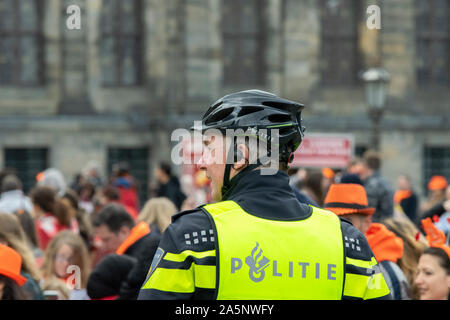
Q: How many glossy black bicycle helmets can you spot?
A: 1